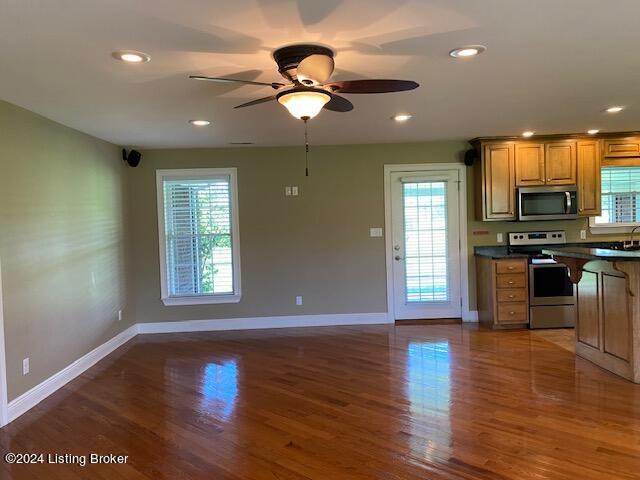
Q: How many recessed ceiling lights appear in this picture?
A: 7